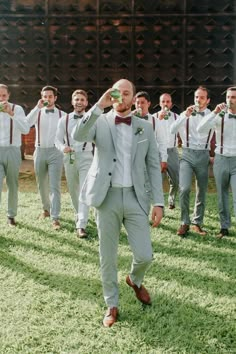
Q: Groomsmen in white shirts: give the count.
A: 7